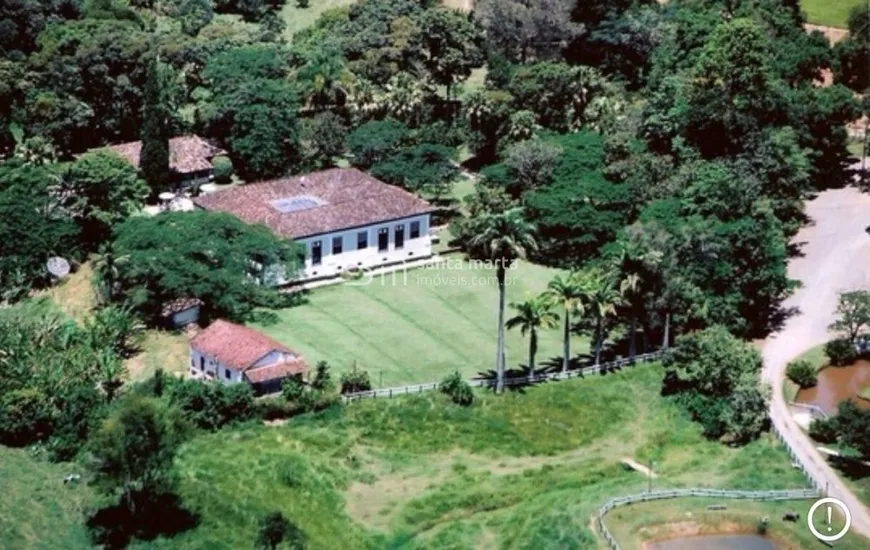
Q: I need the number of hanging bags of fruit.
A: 0